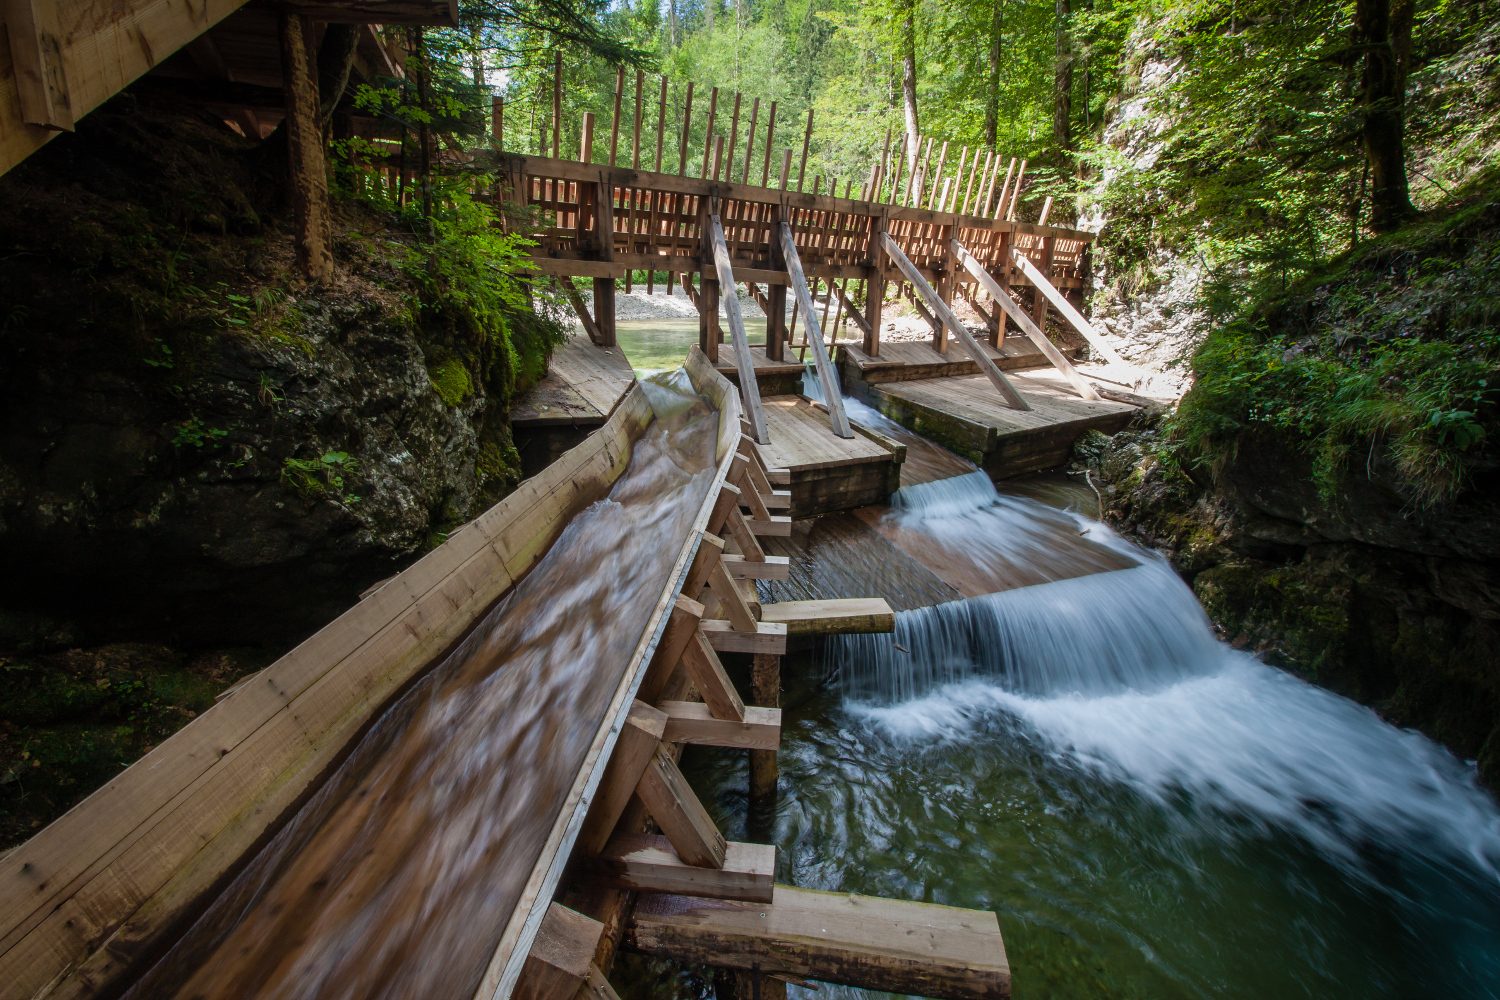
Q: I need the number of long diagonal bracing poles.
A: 5